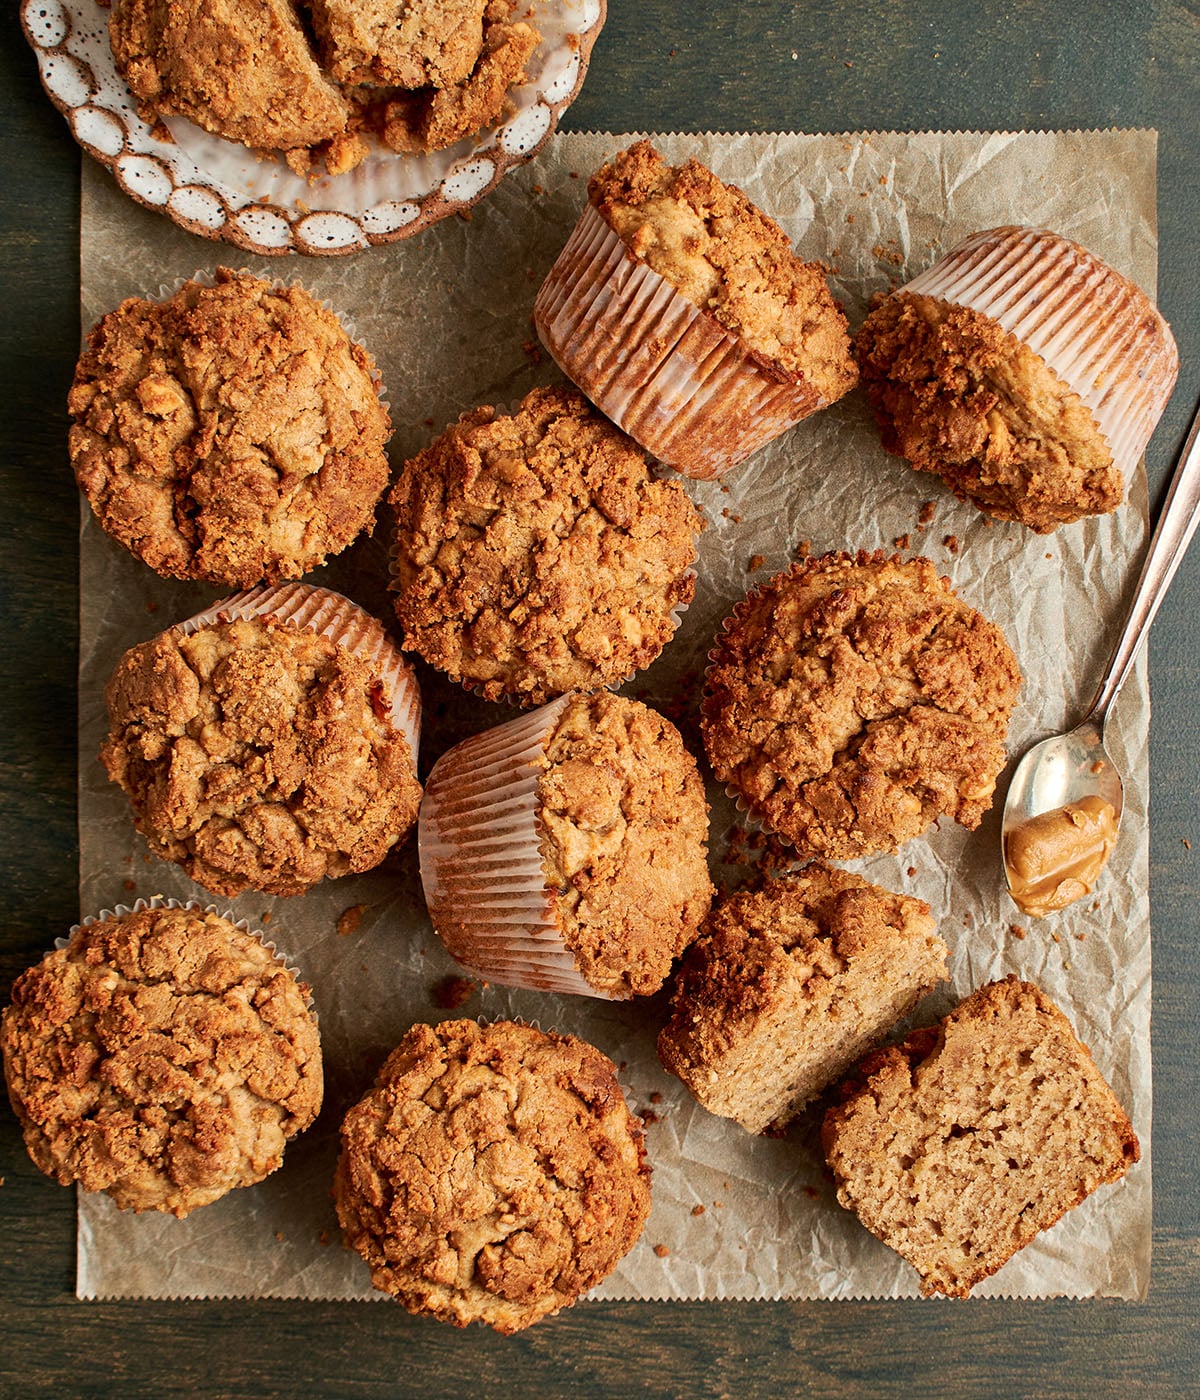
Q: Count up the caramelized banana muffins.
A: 11